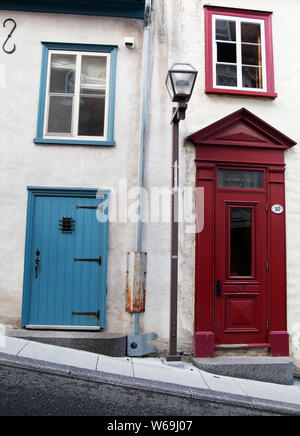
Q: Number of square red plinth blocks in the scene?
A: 2